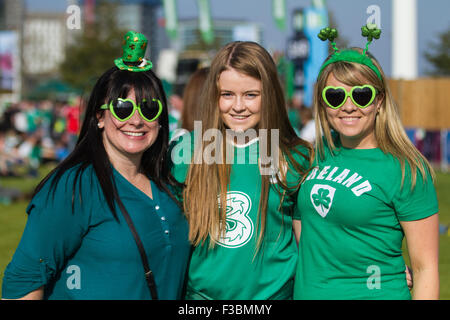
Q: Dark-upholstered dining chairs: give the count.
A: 0